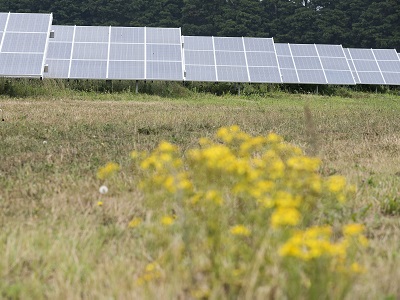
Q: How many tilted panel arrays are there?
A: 5